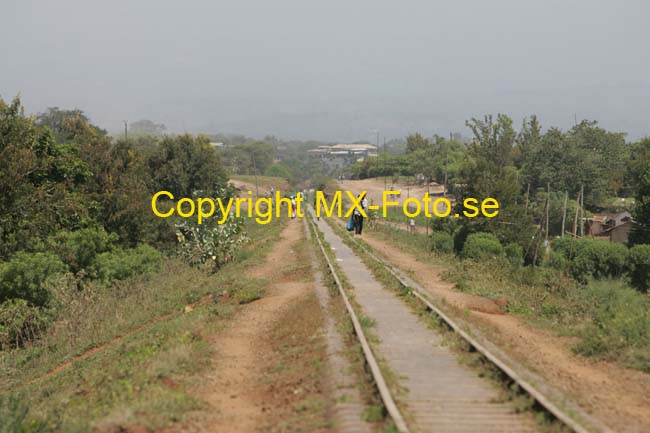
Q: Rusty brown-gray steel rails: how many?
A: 2